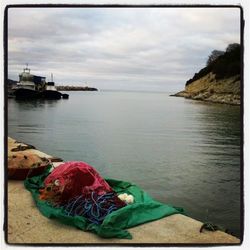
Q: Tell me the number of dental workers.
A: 0